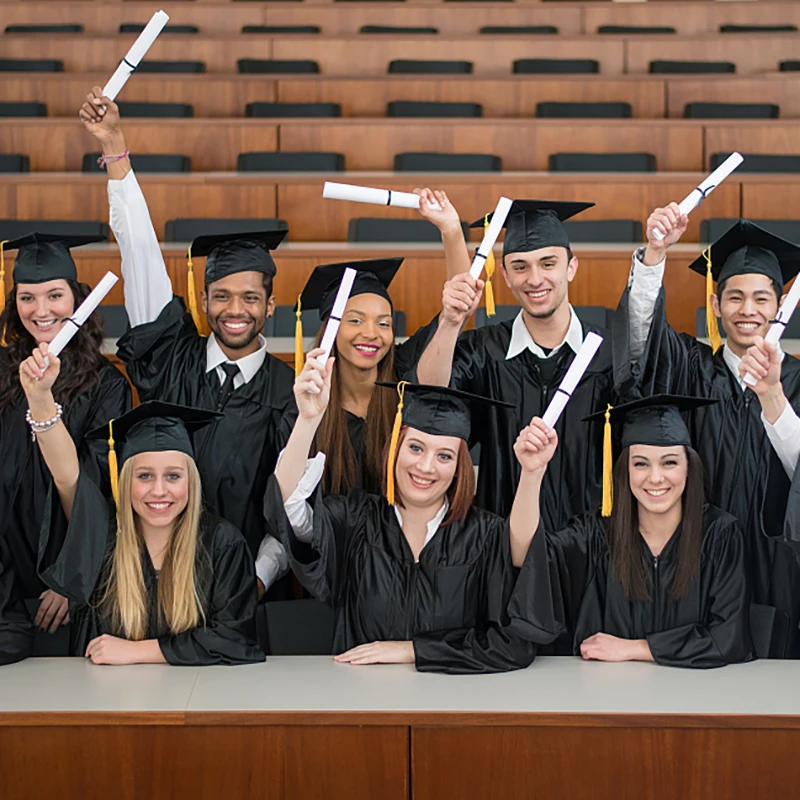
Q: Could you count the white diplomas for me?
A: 8